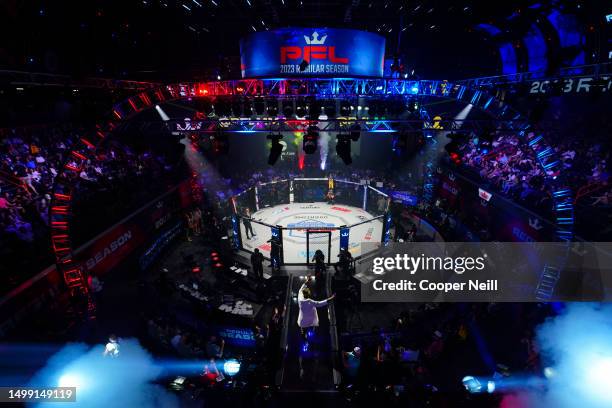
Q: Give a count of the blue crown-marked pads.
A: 4